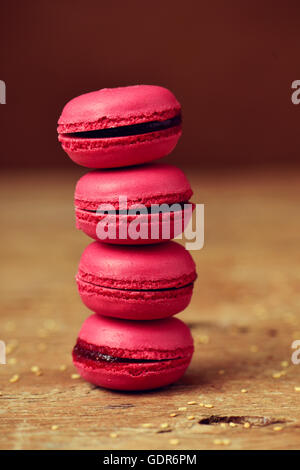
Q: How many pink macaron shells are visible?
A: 8